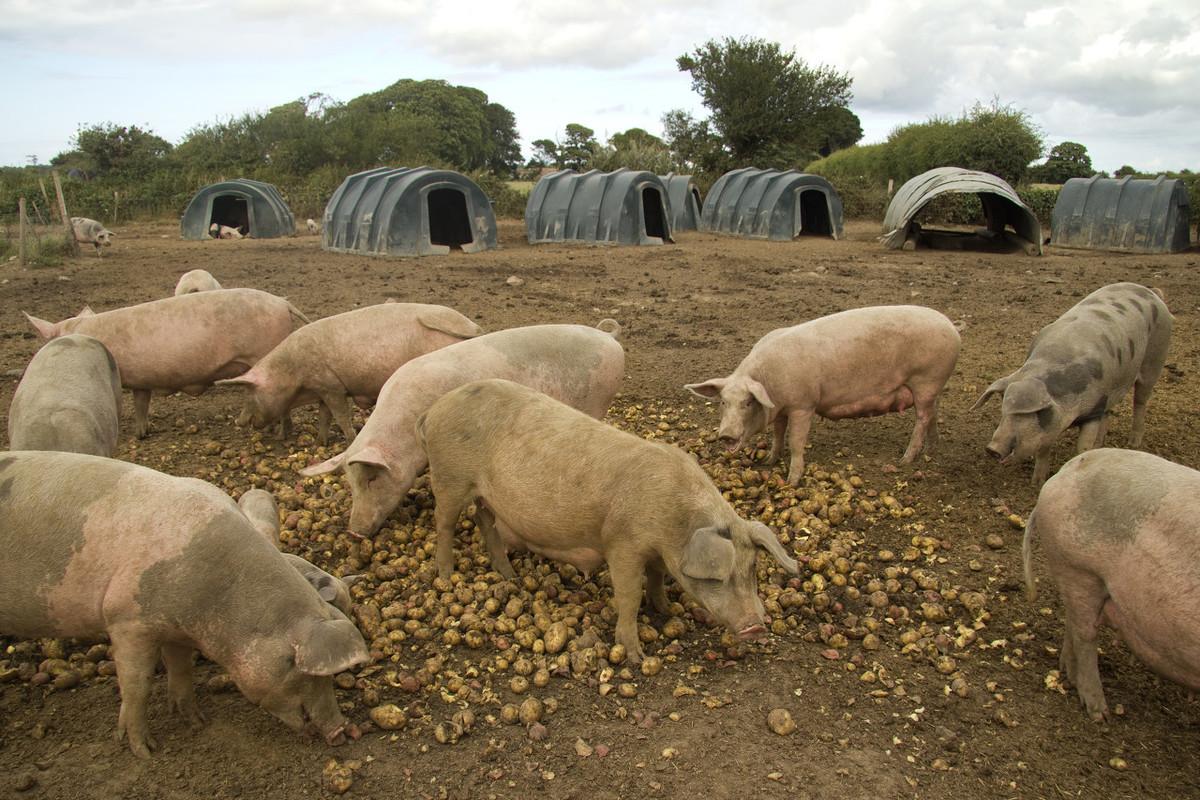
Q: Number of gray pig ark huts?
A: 7